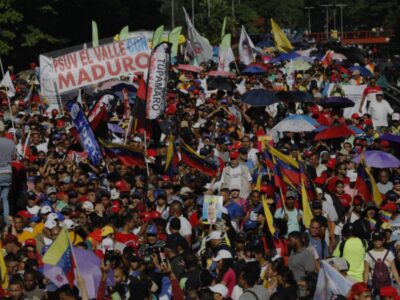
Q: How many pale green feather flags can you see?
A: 6